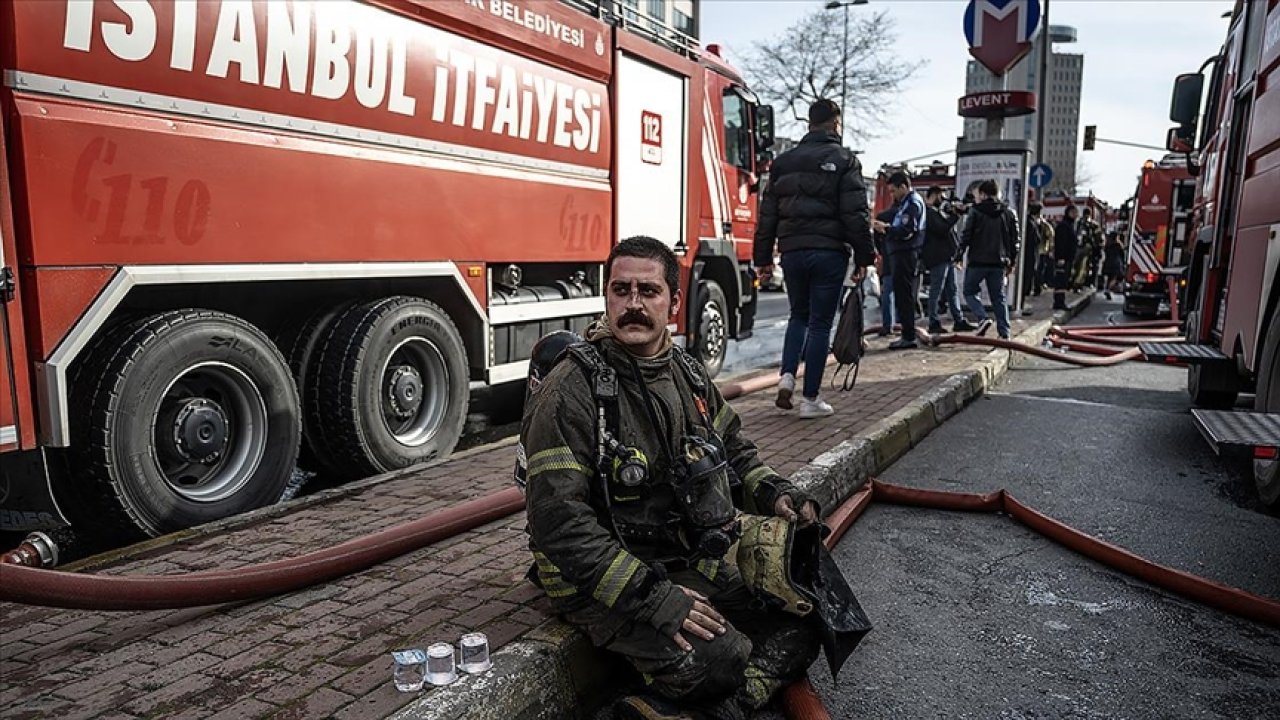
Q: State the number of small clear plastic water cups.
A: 3